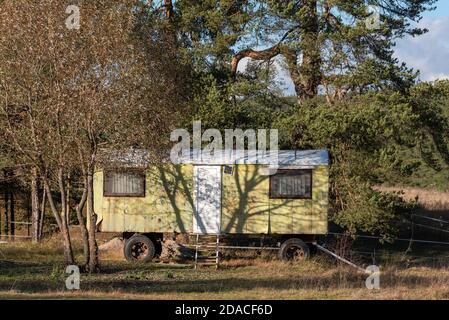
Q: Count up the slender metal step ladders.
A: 1